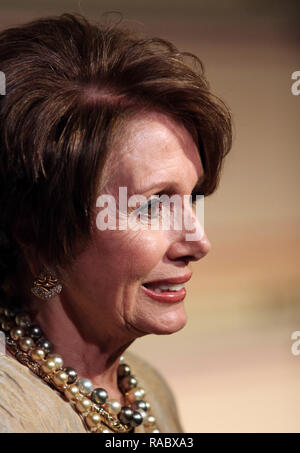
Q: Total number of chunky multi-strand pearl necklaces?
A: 1